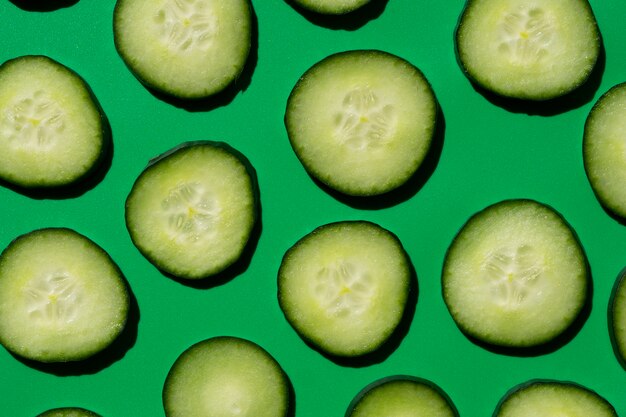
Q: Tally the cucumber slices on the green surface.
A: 15